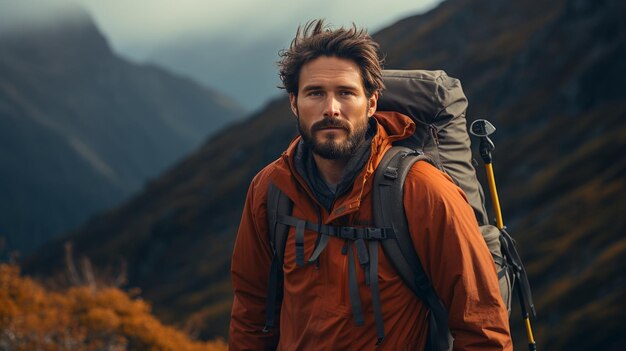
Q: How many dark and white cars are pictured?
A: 0